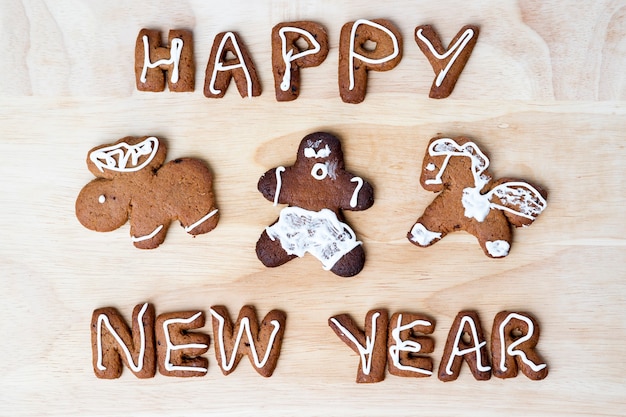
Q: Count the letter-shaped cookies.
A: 12